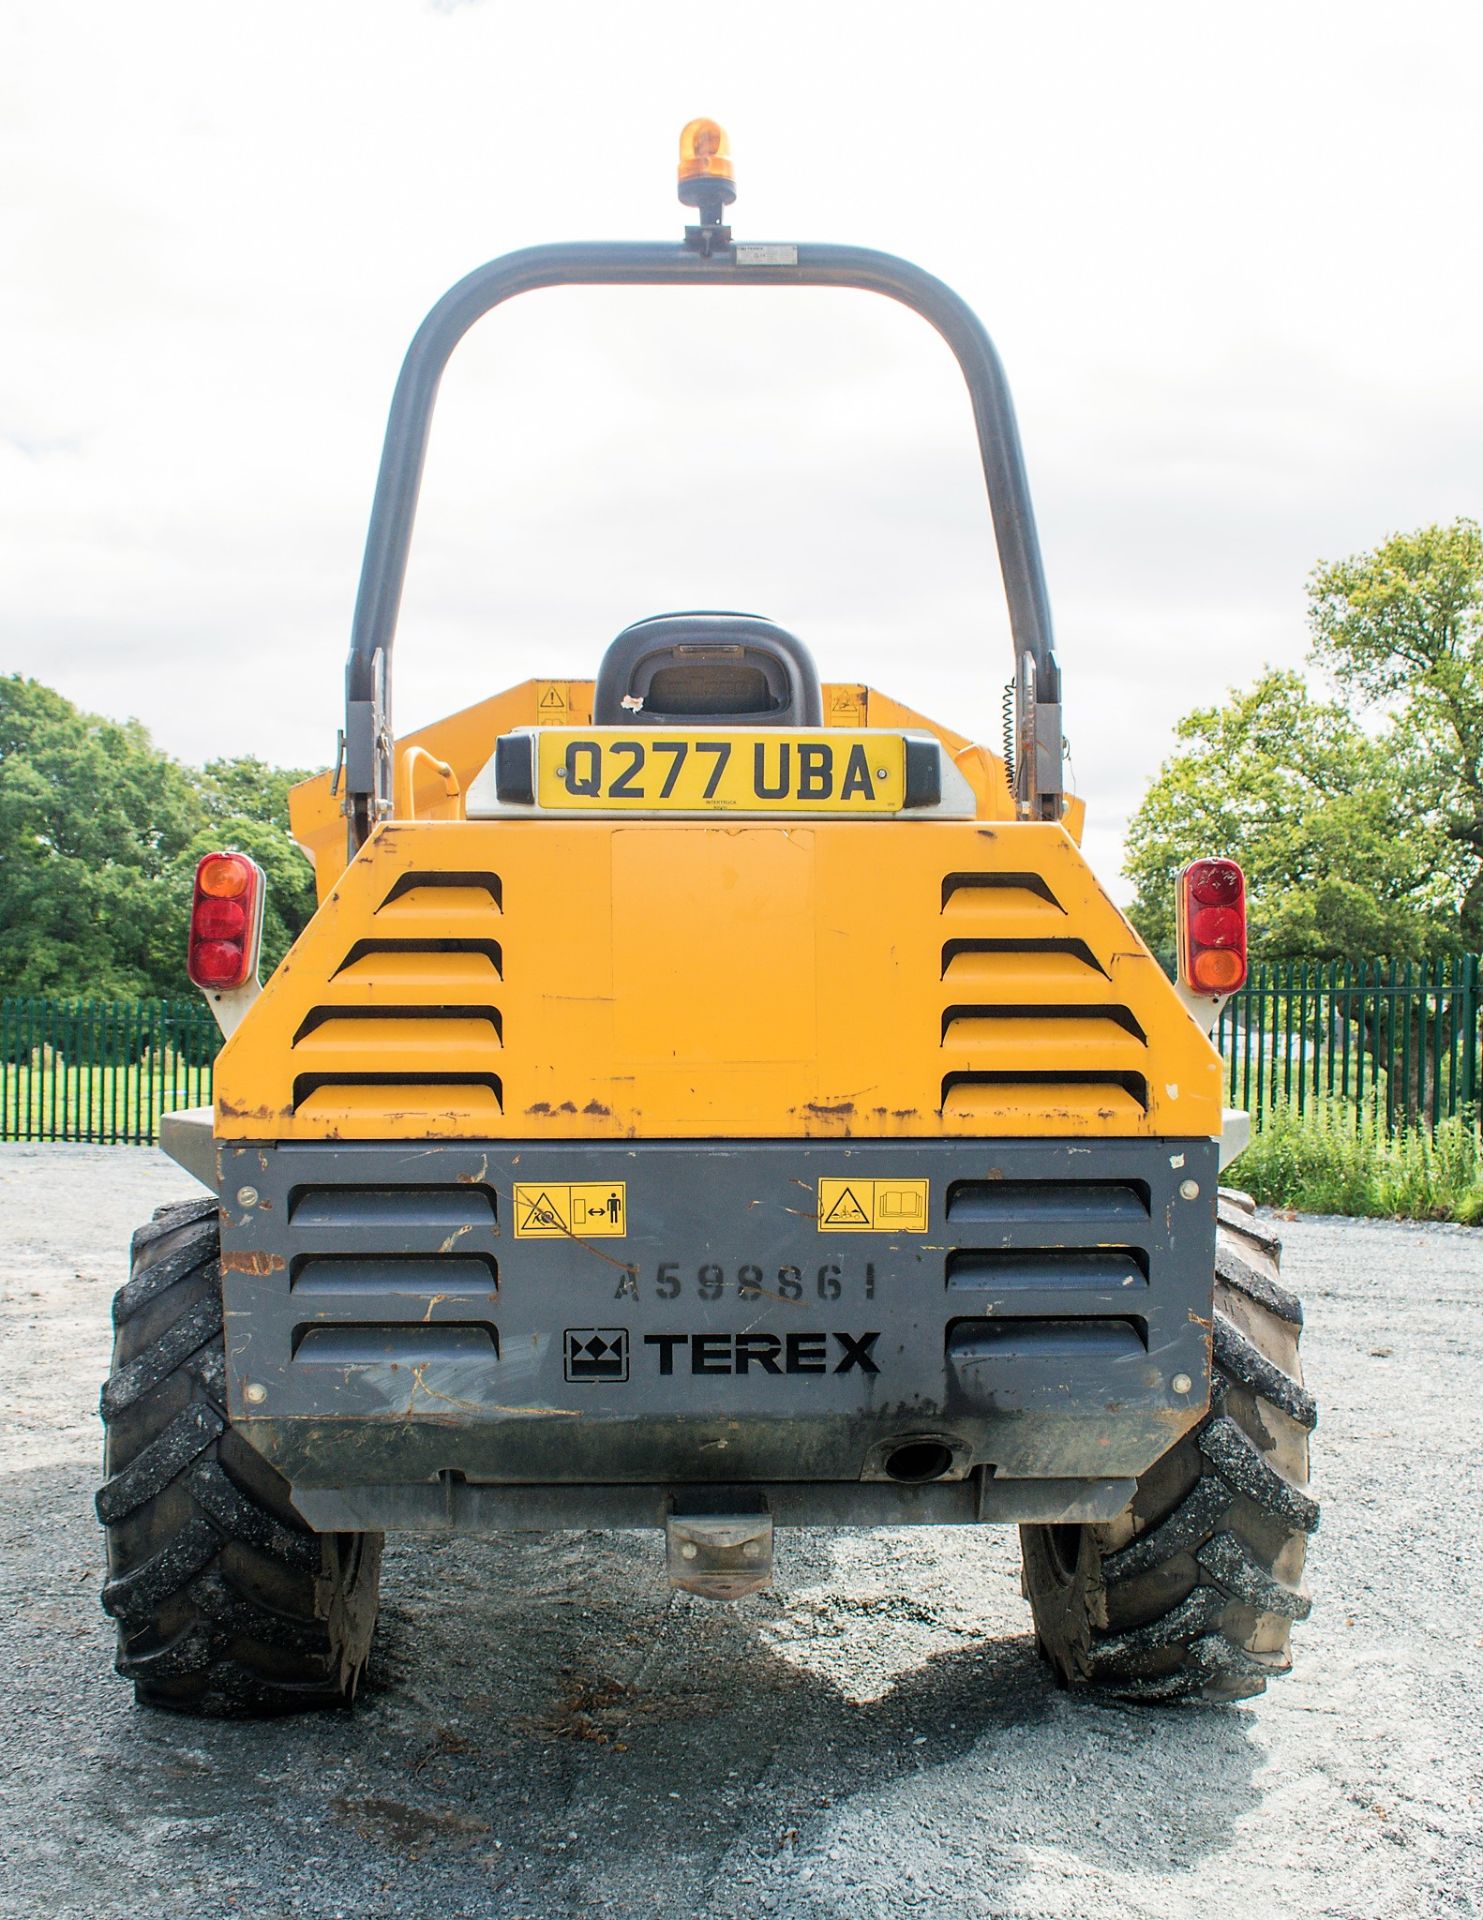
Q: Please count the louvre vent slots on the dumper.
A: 14